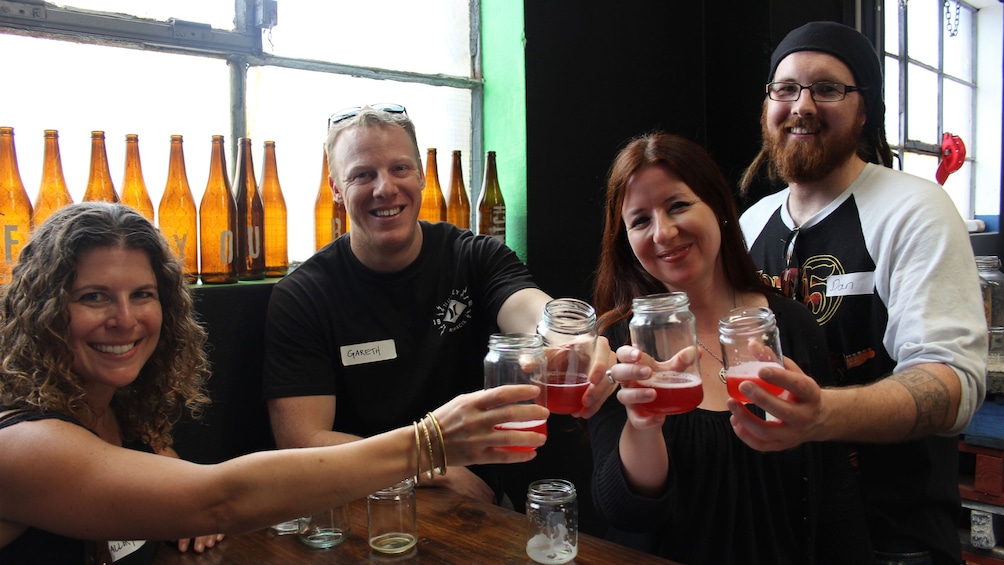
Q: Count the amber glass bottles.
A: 12